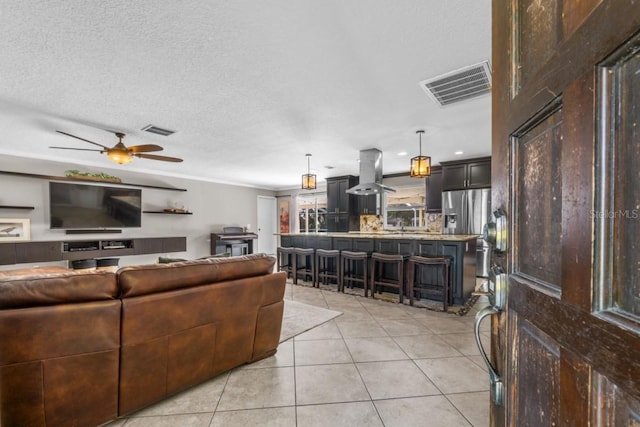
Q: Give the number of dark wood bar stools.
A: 6